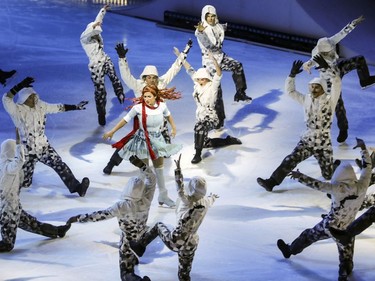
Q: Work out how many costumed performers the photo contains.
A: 12